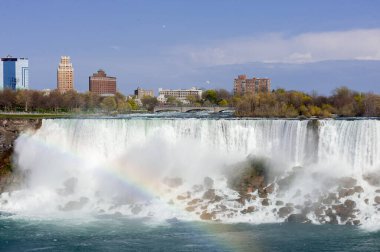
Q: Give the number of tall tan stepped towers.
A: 1